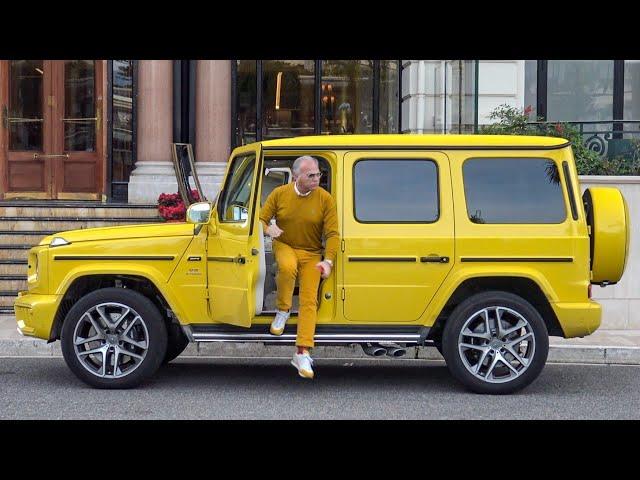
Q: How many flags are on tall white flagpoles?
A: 0